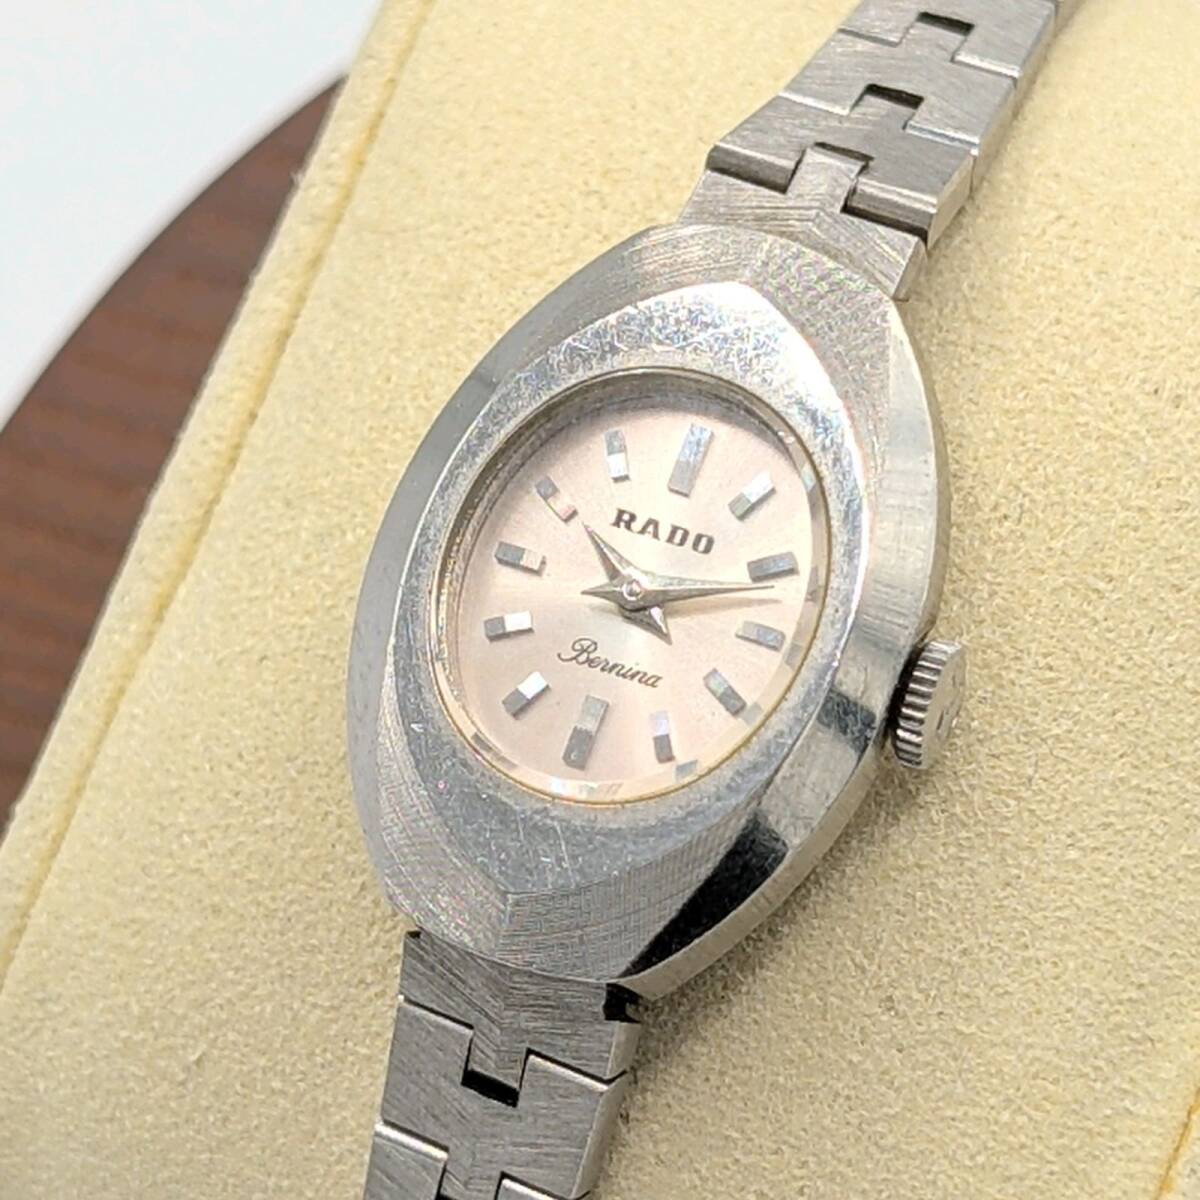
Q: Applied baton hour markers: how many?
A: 12